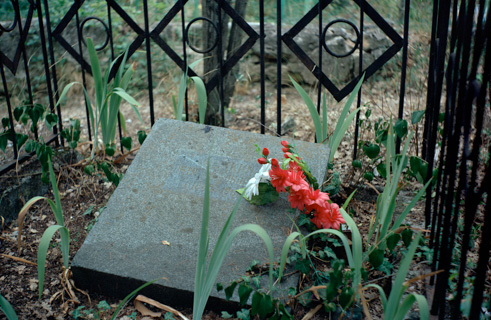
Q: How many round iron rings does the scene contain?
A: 4